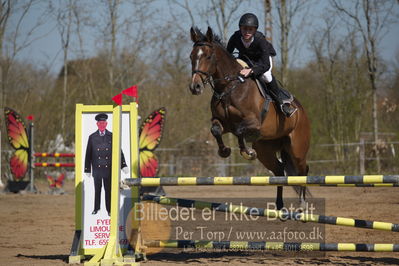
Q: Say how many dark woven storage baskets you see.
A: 0